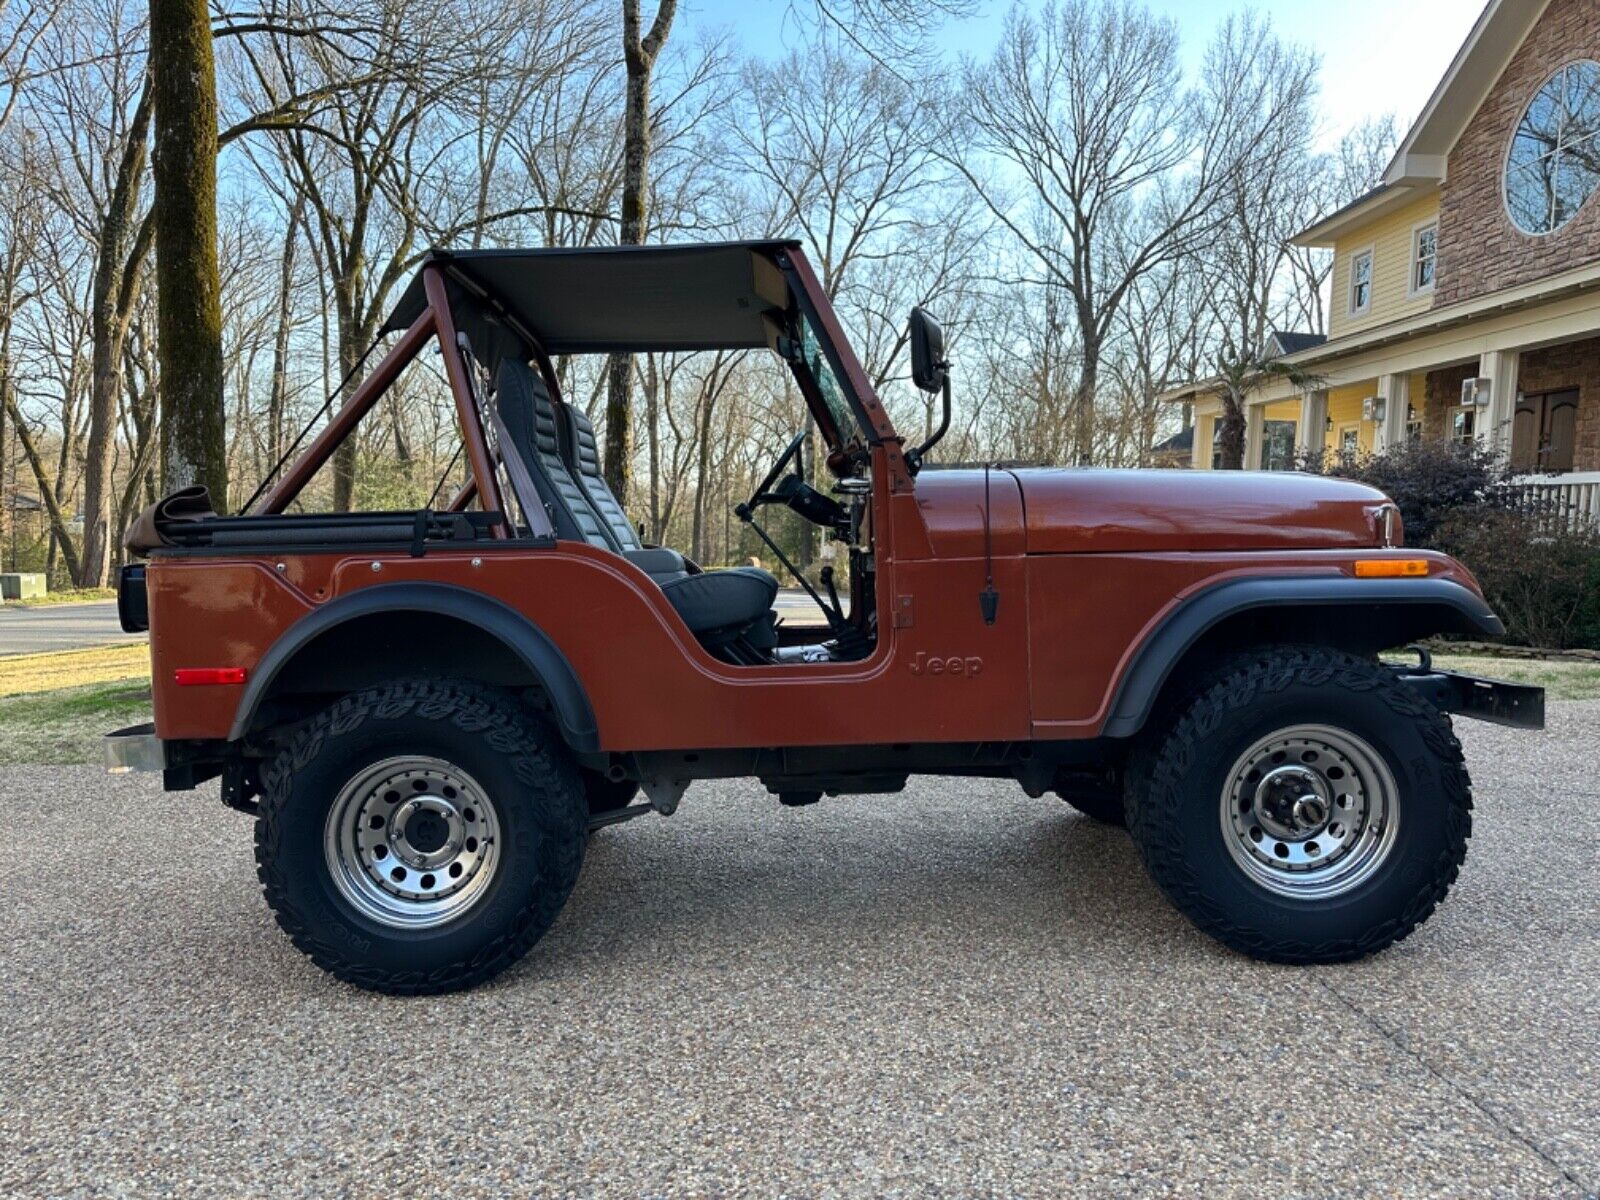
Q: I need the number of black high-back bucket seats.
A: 2